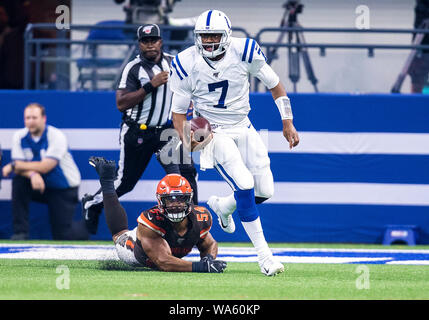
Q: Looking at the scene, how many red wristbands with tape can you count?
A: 0